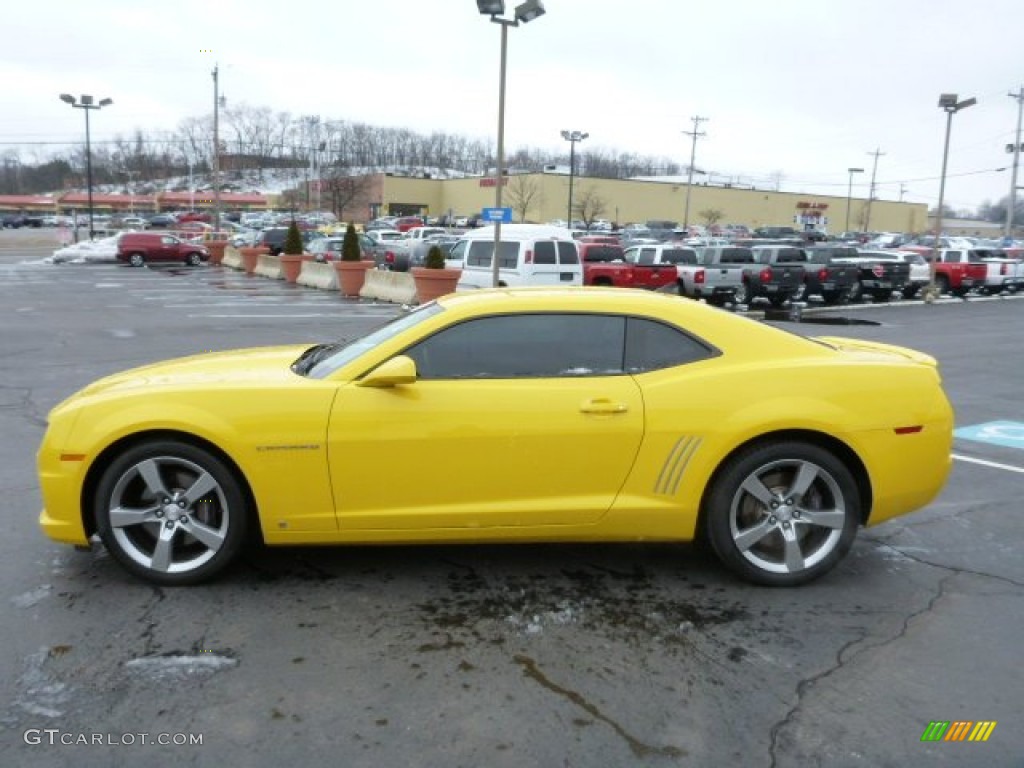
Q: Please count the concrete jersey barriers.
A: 4